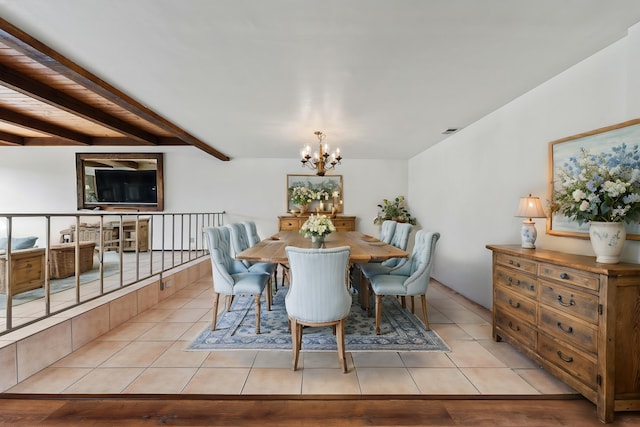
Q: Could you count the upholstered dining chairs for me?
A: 7